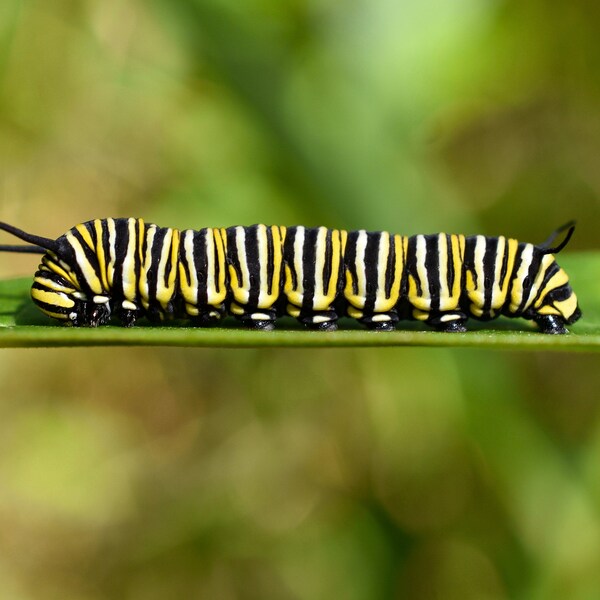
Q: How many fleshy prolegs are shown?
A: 5